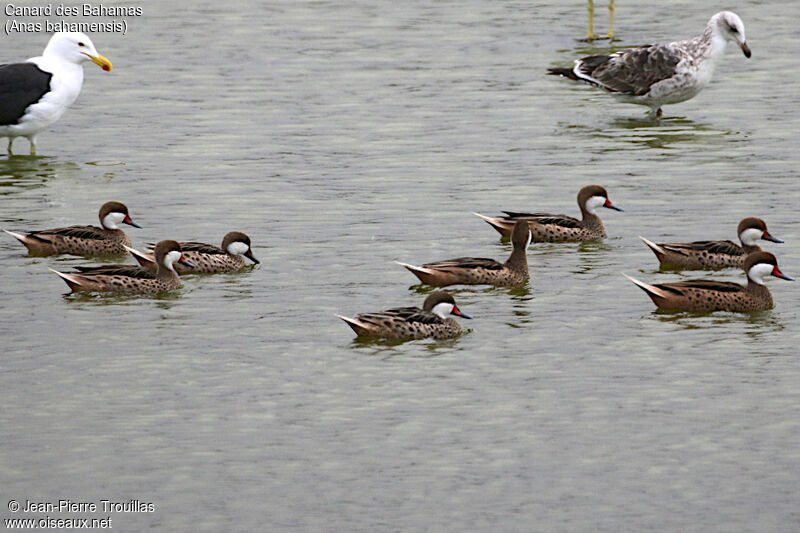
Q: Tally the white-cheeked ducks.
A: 8